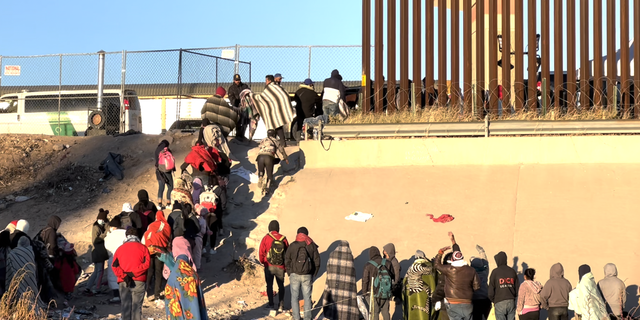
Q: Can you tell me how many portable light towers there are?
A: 1